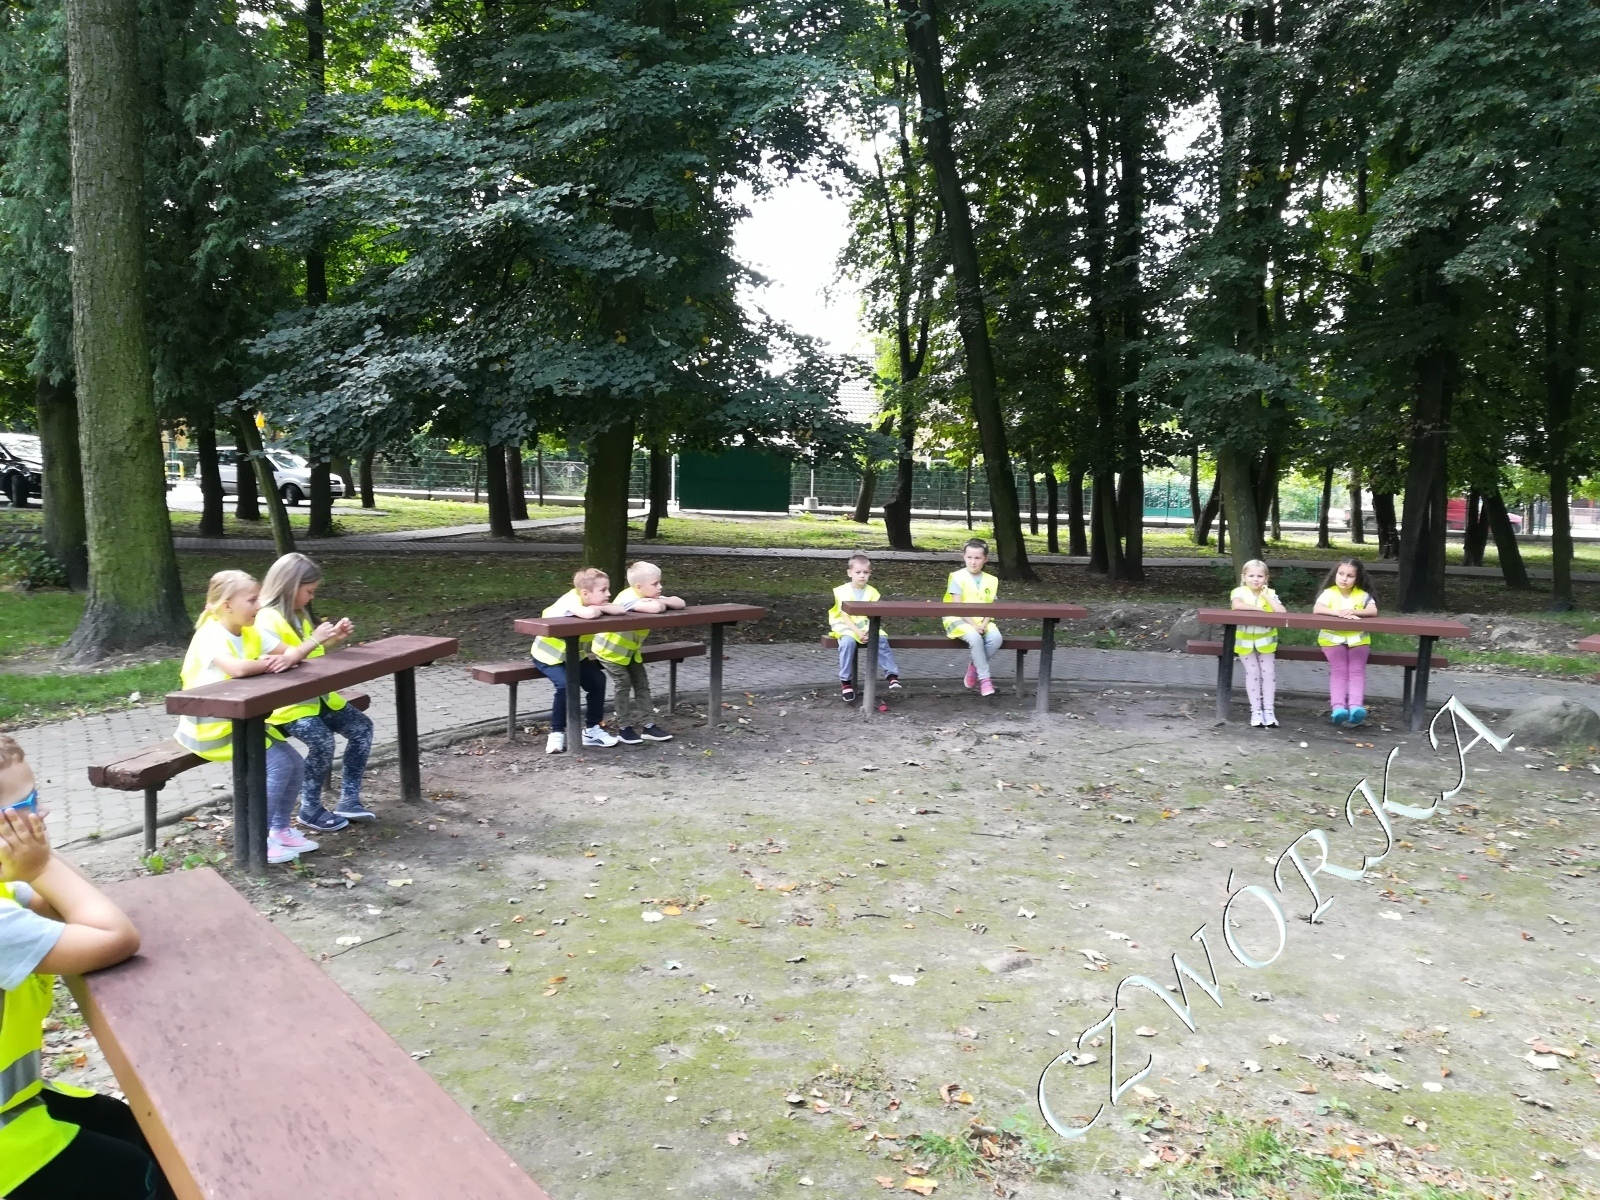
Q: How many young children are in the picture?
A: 9